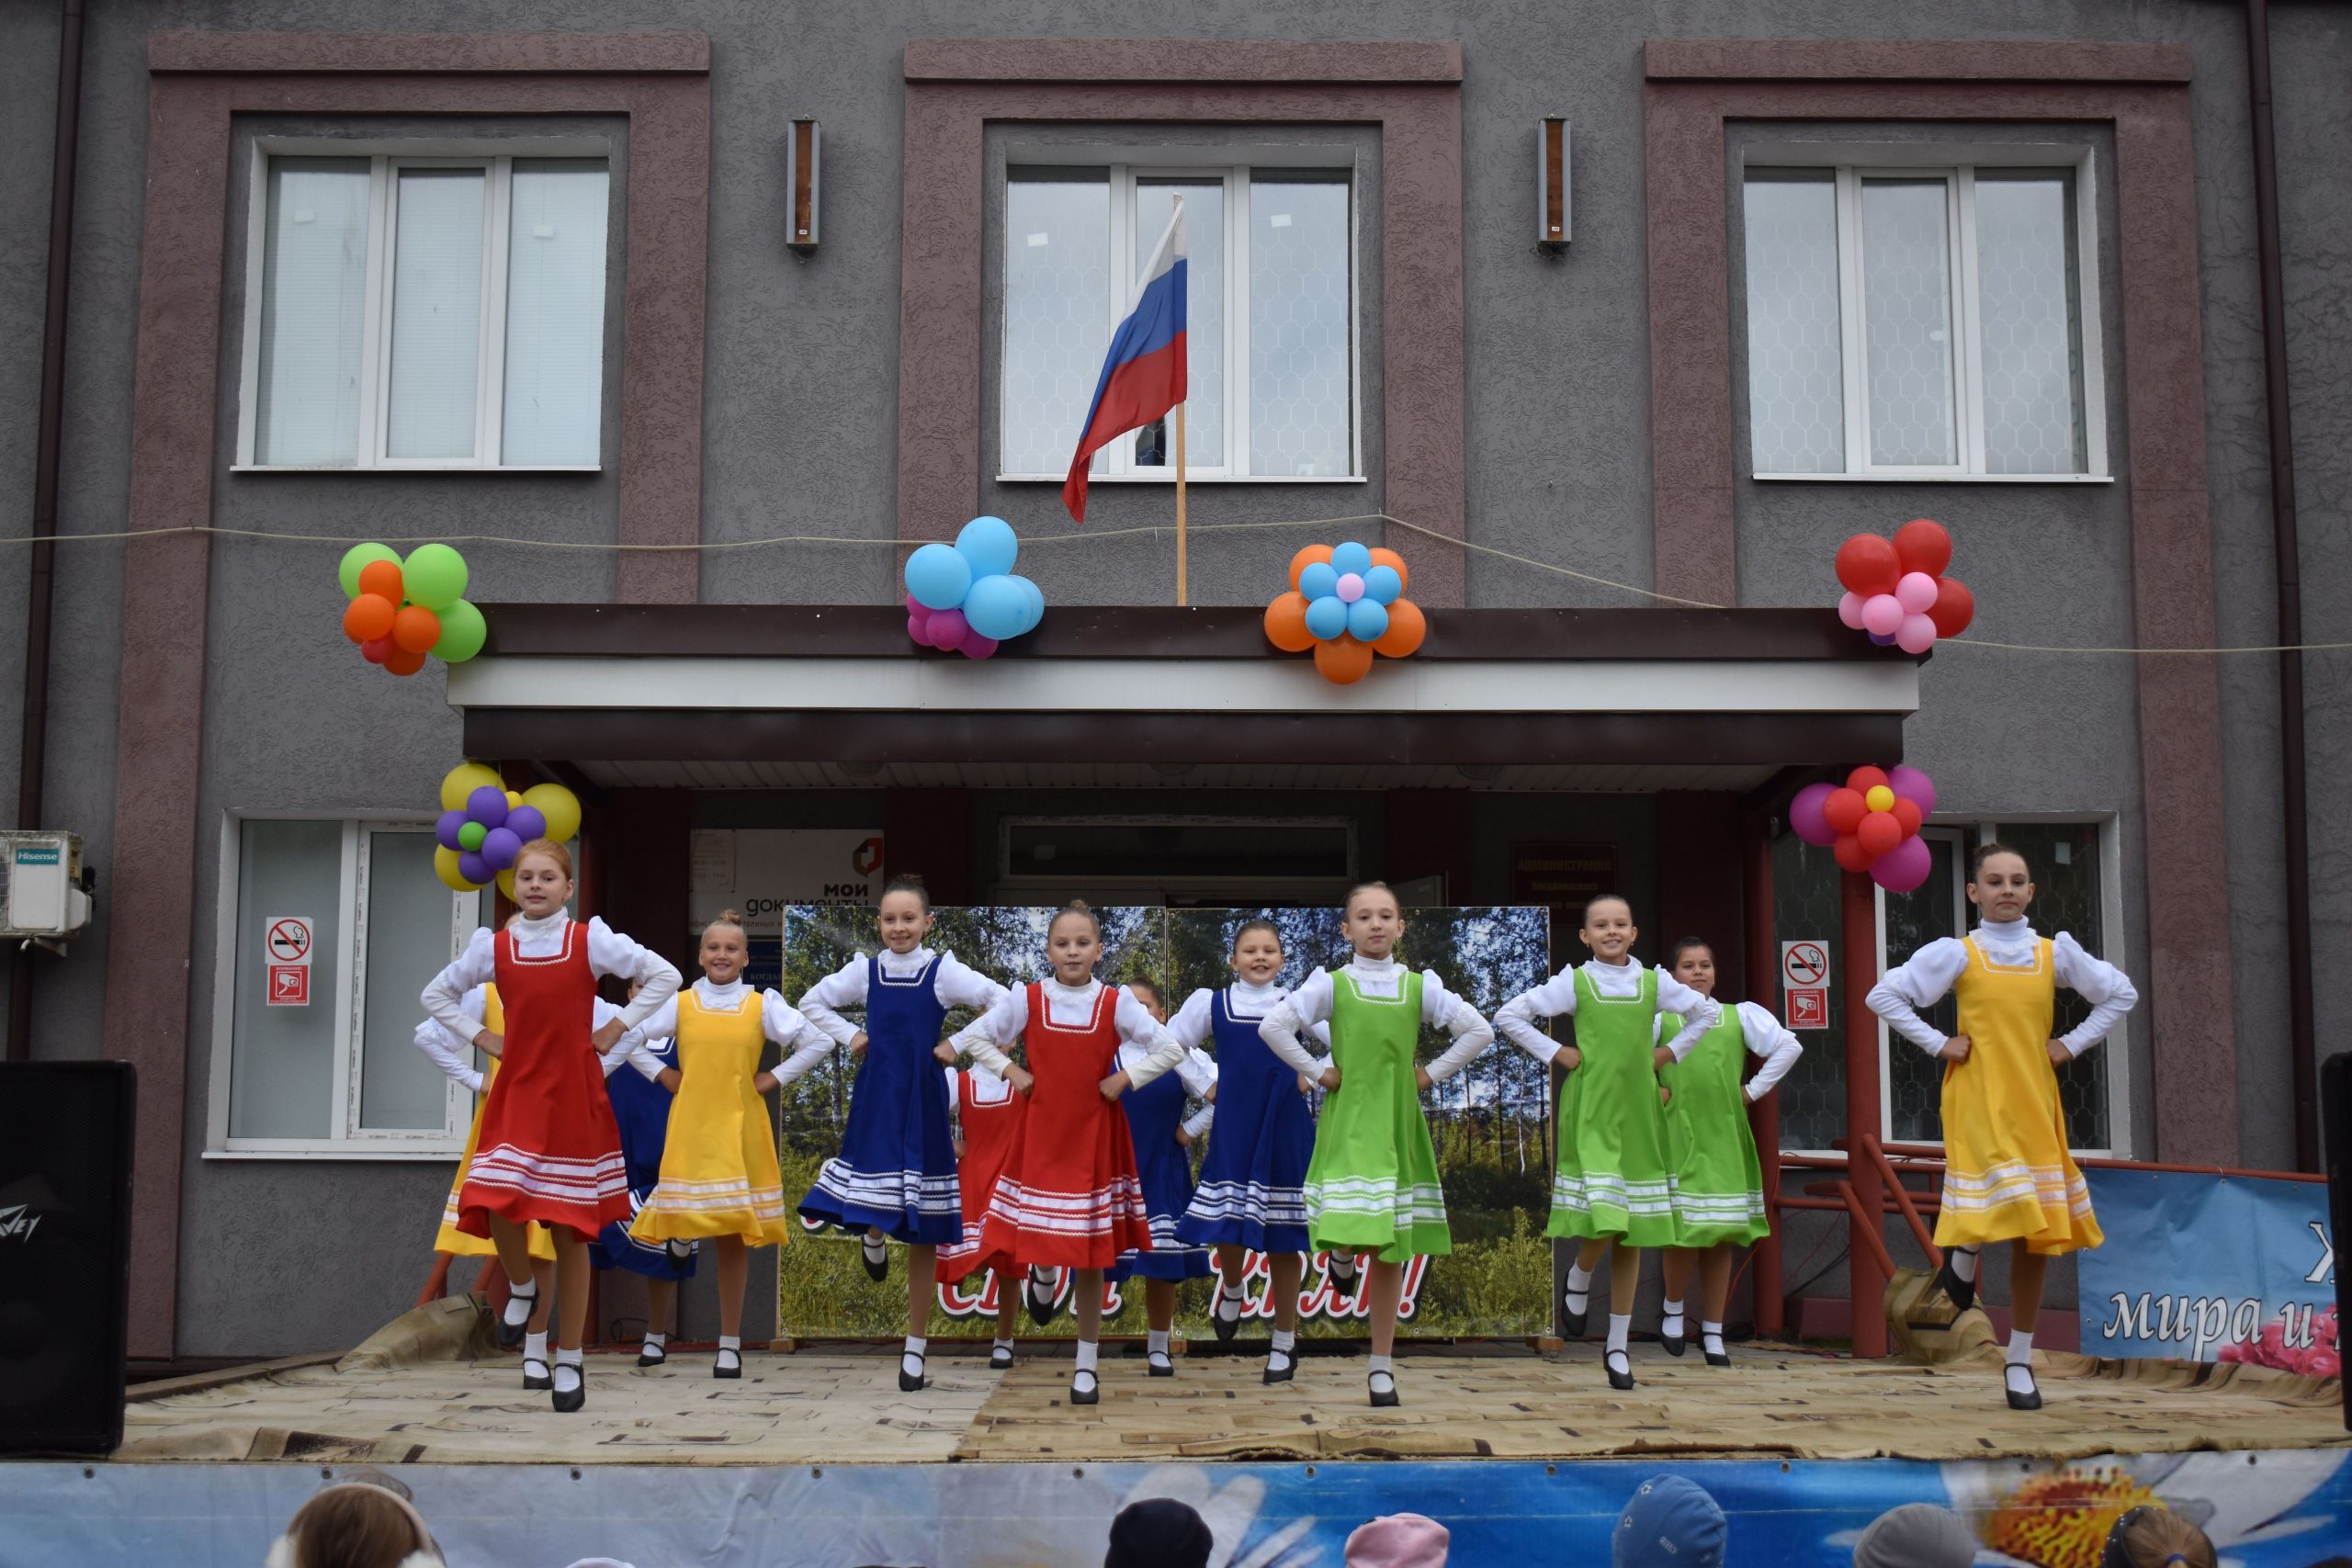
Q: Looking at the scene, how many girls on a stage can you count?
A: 13